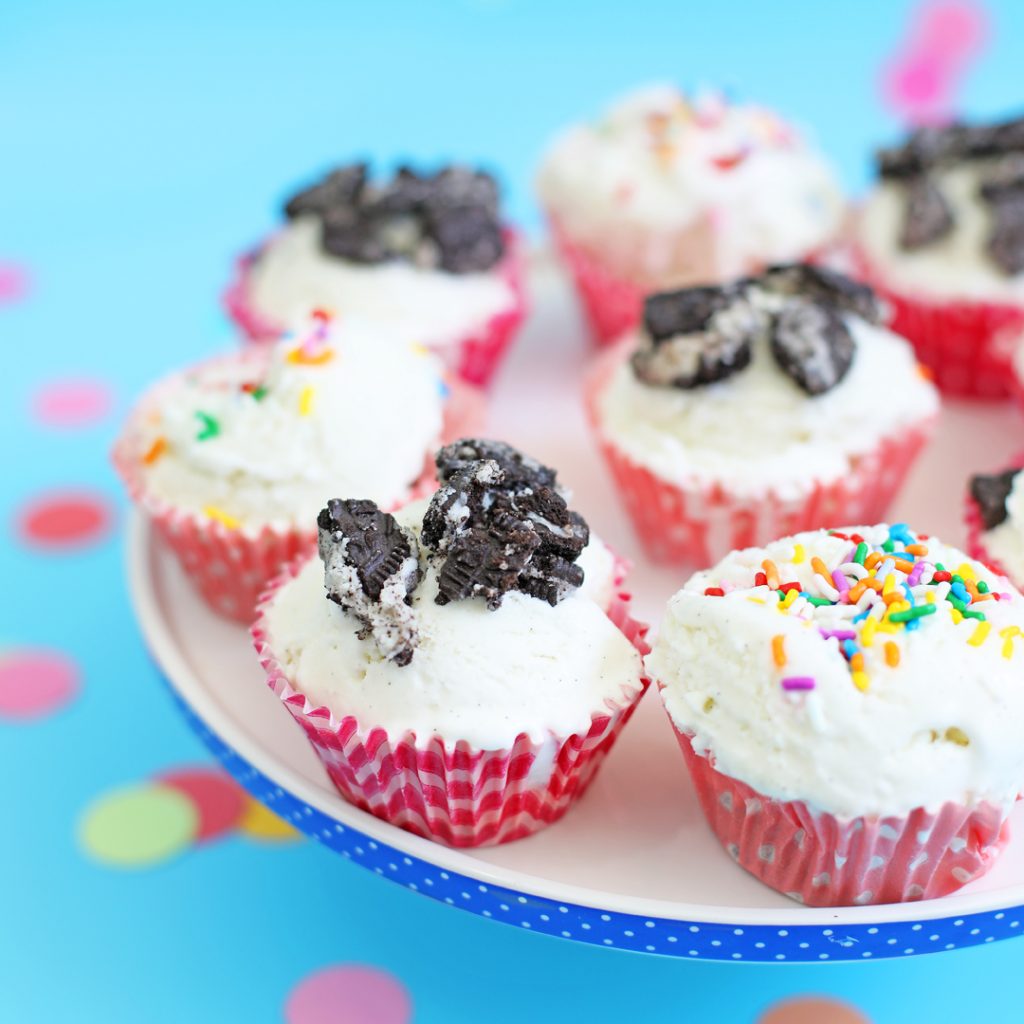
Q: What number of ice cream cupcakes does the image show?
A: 8